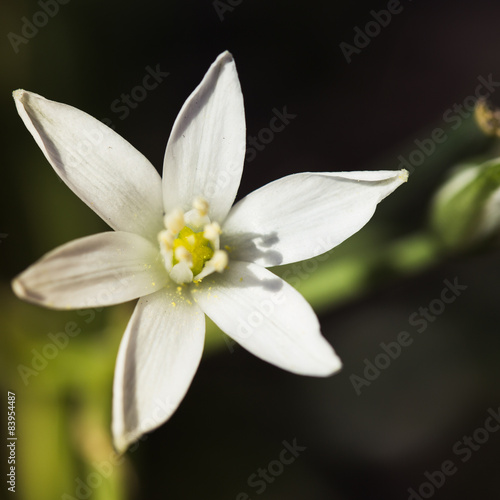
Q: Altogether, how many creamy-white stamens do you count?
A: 6